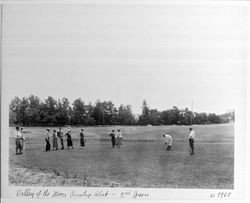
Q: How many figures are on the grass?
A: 11